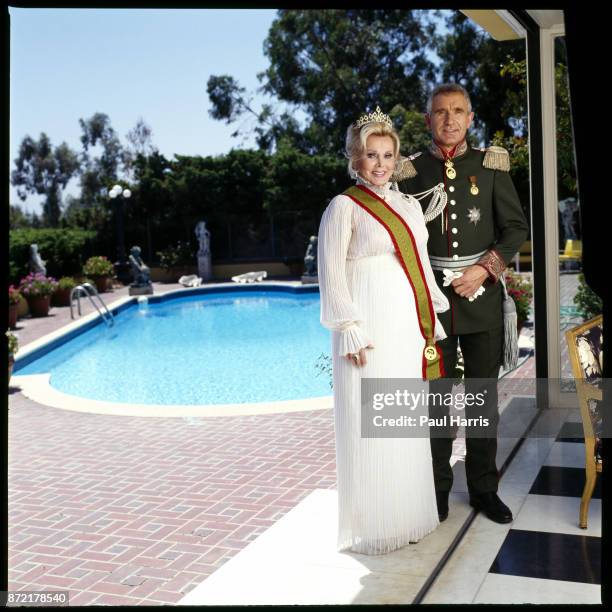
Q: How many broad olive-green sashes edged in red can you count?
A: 1